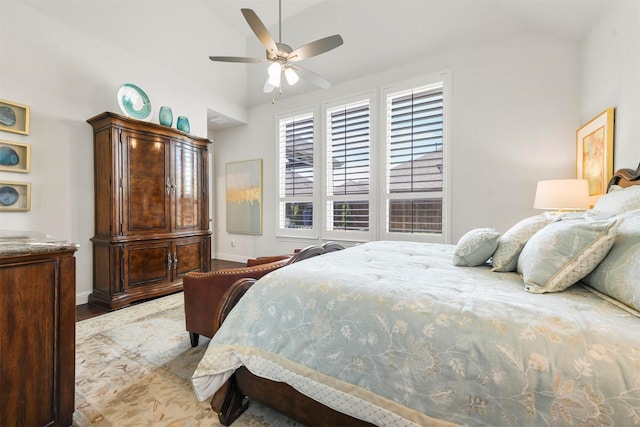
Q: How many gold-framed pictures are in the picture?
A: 5